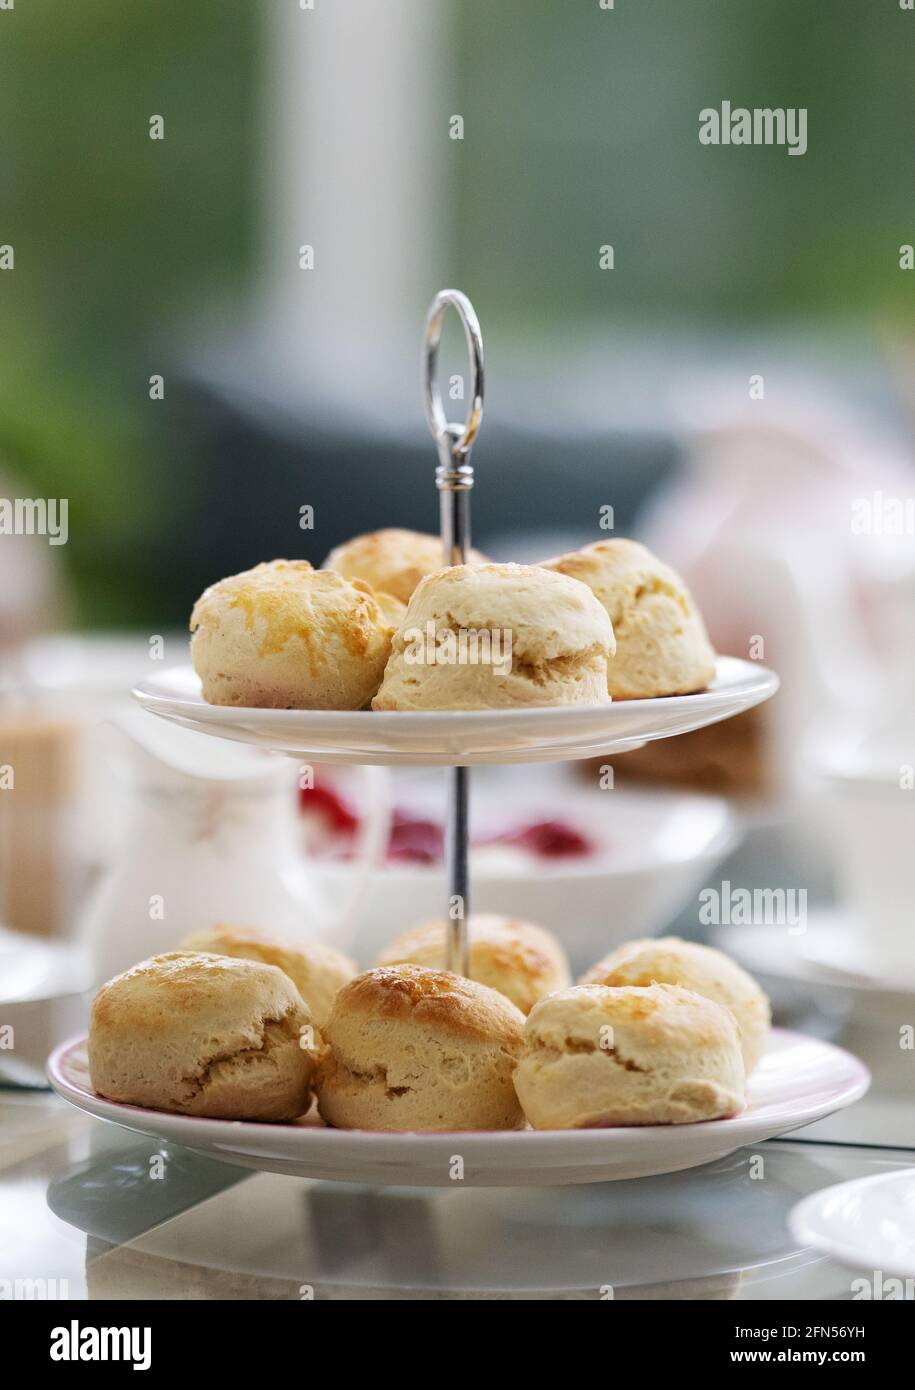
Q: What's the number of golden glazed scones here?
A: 10